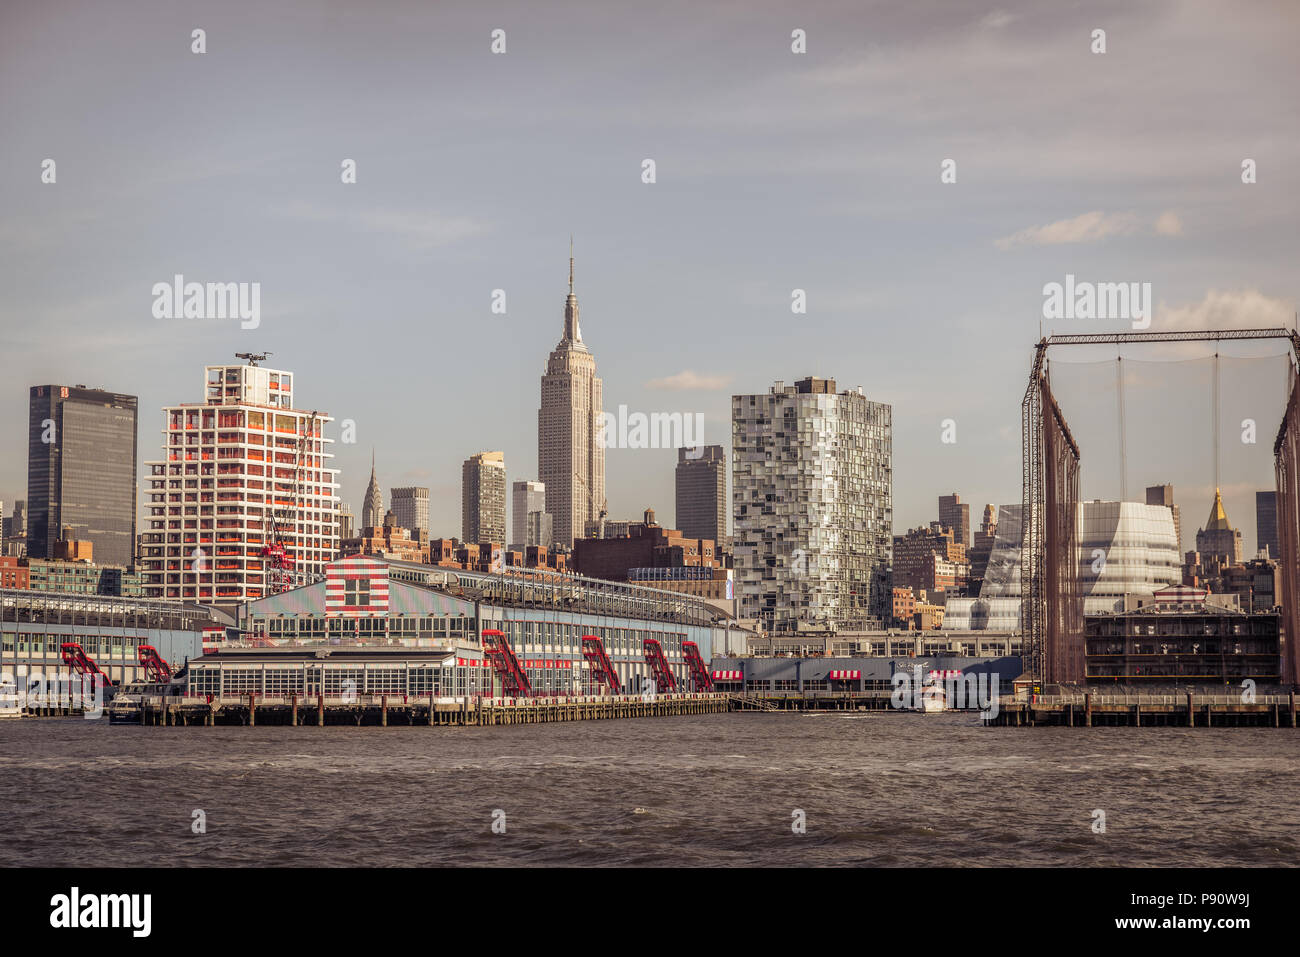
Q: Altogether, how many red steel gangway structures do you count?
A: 6